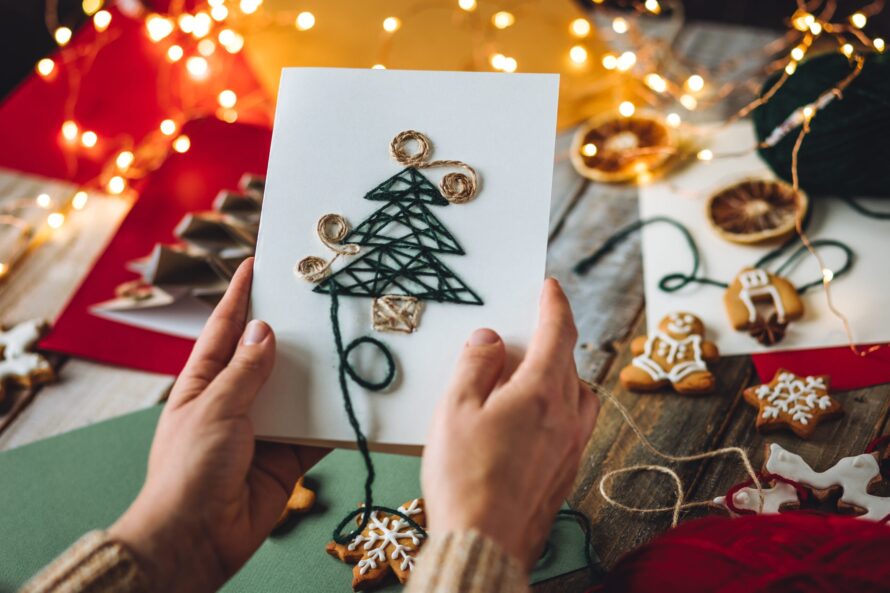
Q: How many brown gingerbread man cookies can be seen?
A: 1